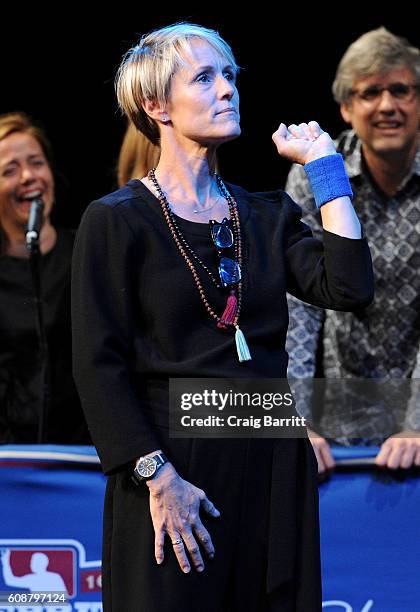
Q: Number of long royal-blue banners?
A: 1